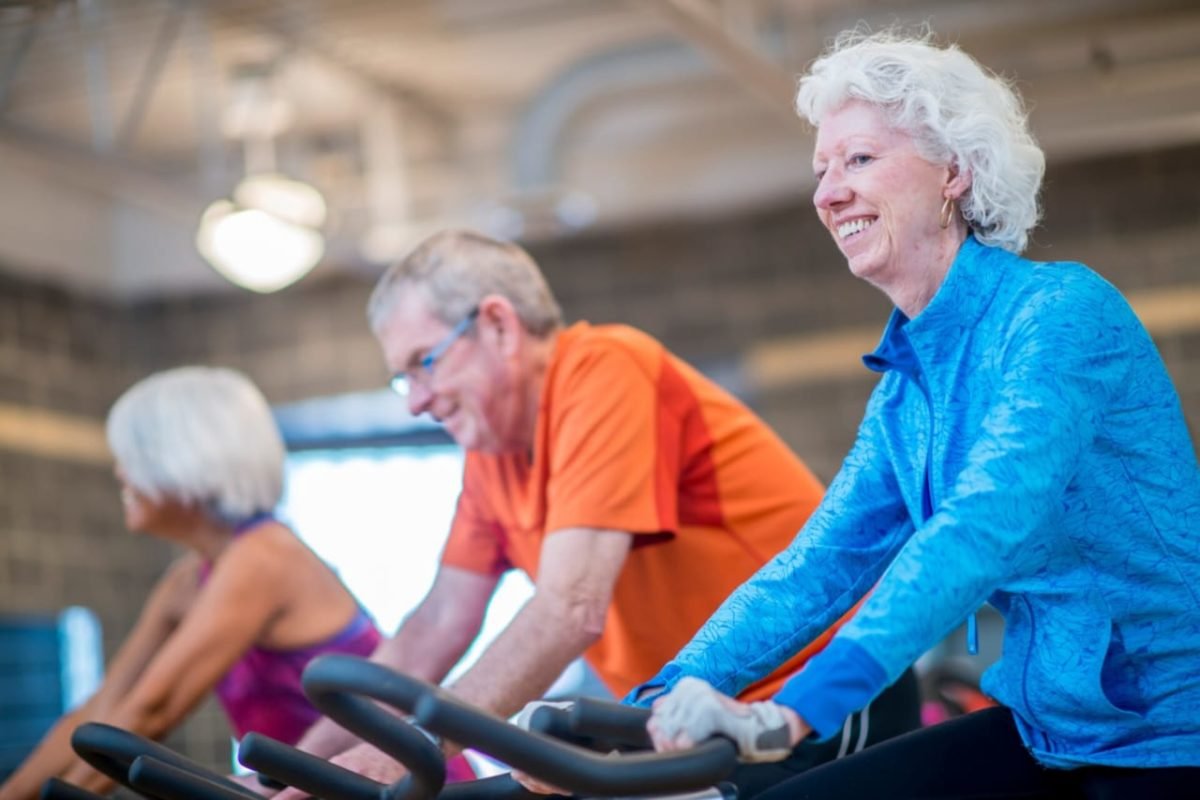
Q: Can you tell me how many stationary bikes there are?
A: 3